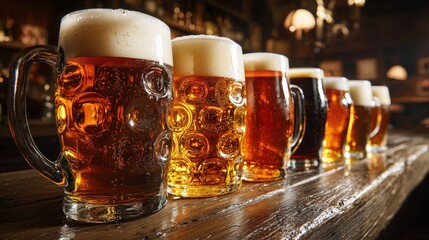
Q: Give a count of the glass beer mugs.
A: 7